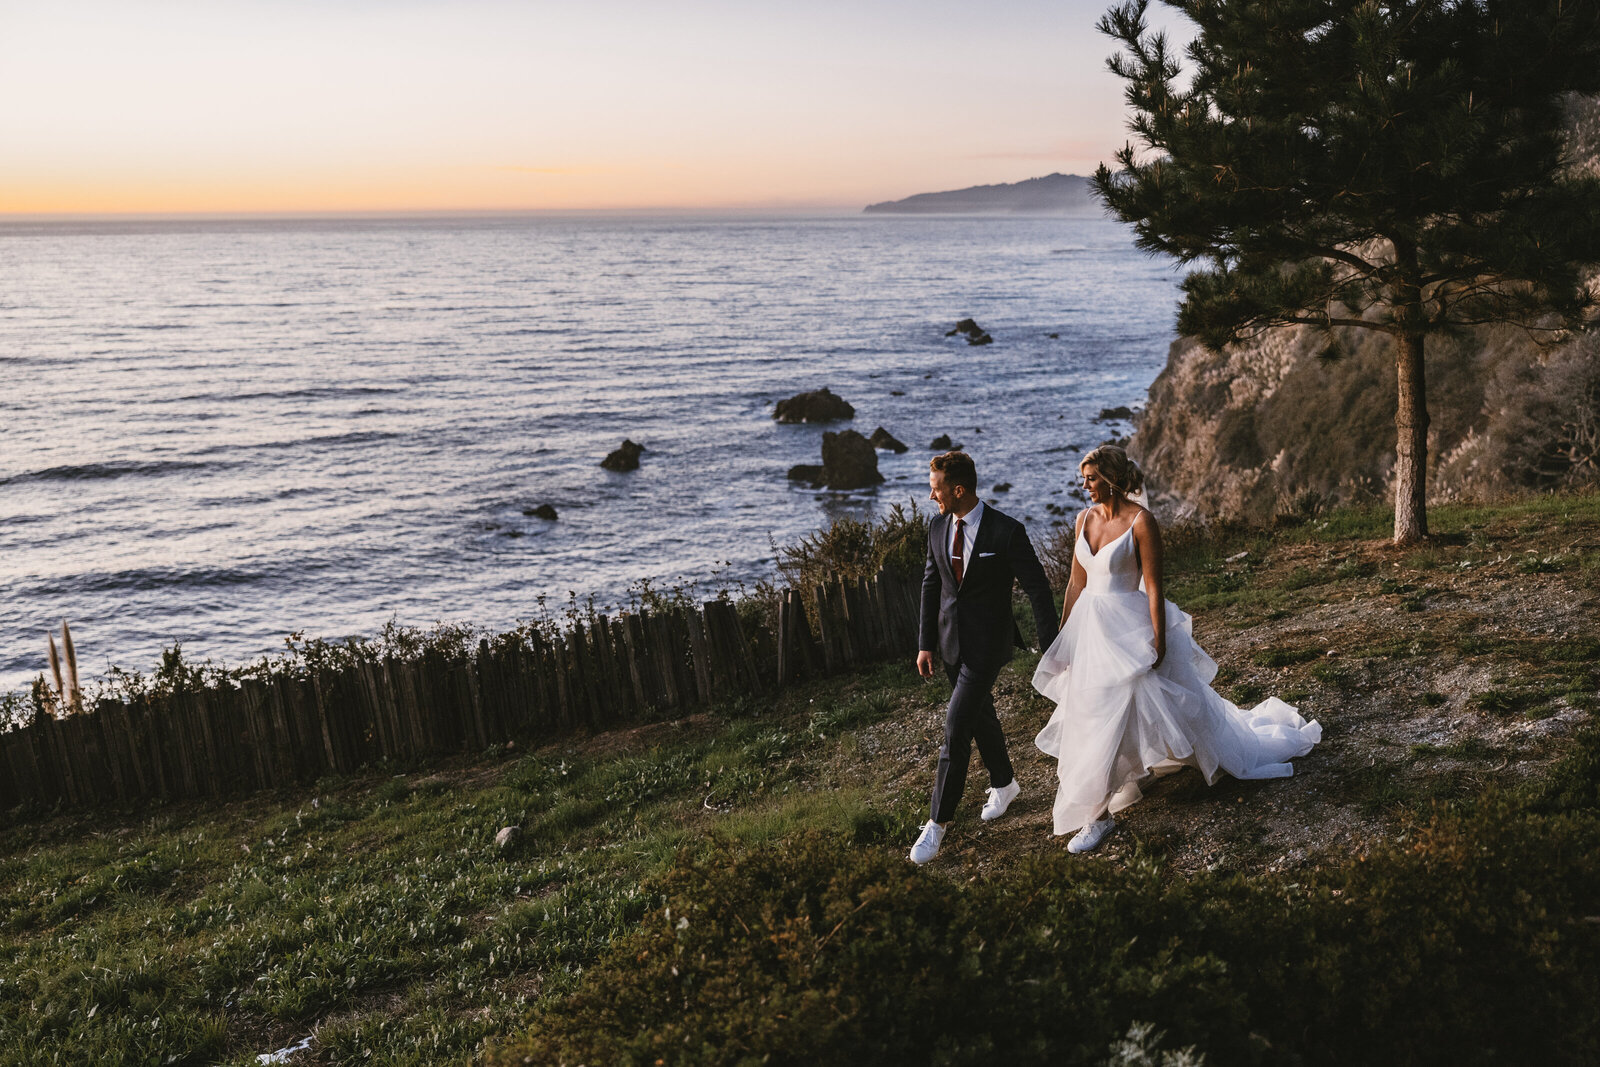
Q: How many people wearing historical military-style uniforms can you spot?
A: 0